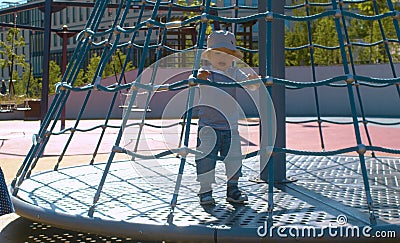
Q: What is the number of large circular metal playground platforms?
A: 1